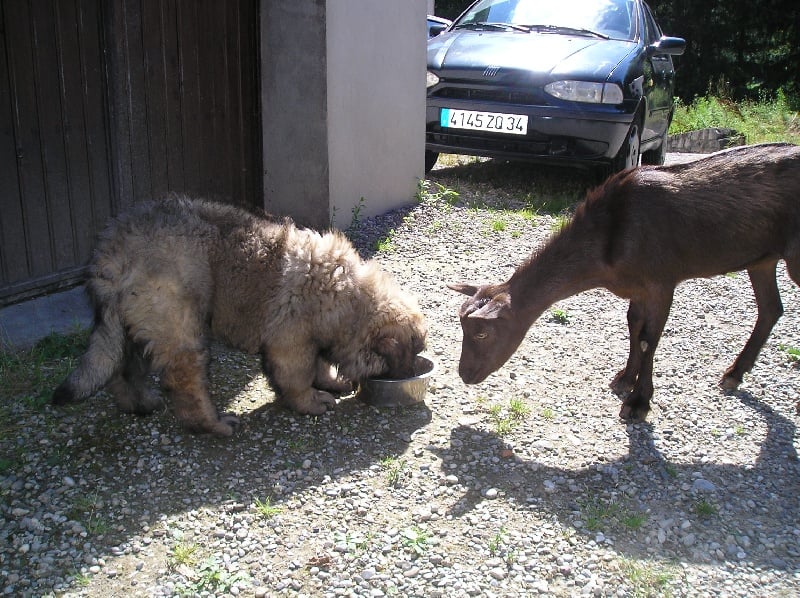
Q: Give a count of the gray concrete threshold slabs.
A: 1